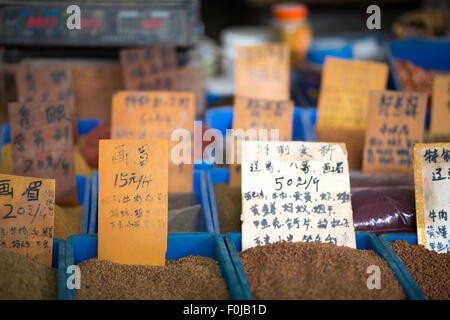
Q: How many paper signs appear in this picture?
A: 13